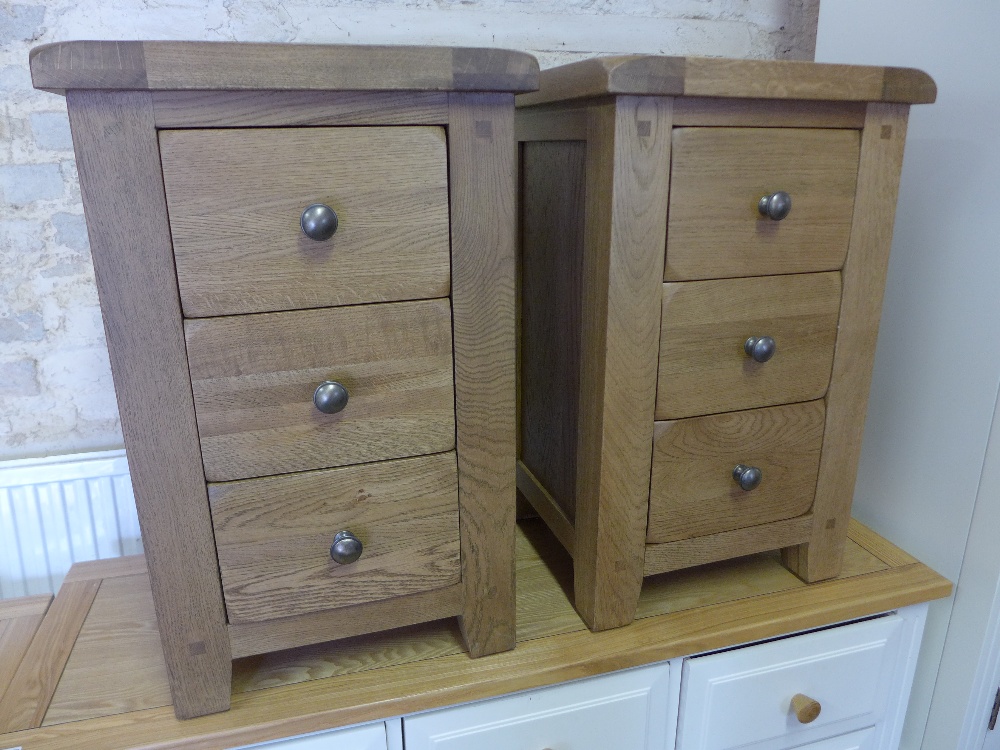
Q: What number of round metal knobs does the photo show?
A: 6